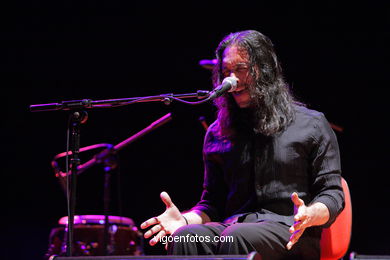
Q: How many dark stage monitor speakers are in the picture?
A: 2